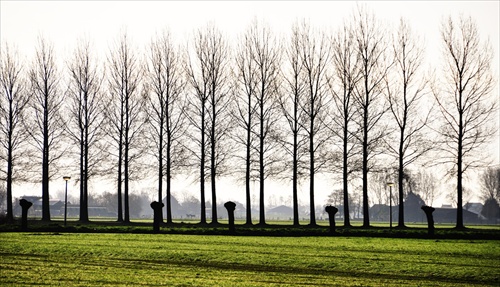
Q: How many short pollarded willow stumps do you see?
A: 5